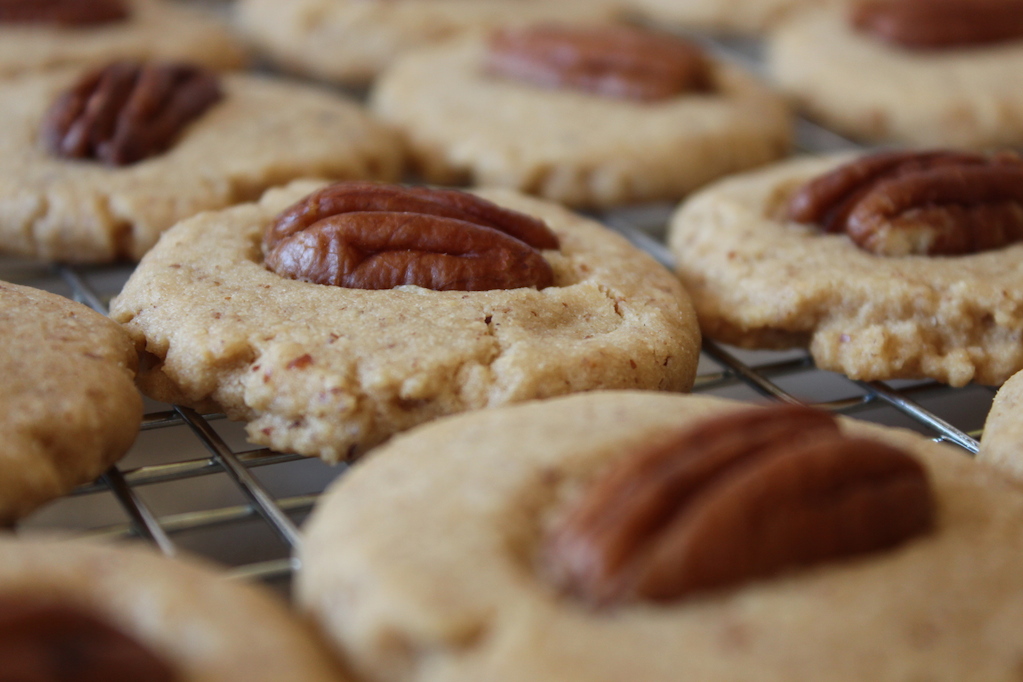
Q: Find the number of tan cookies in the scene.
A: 12